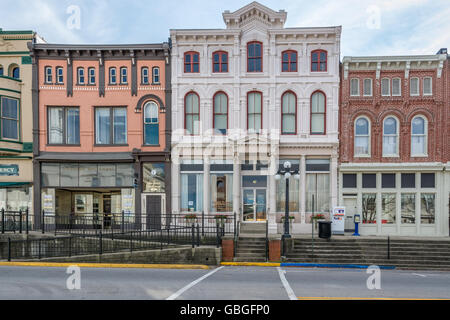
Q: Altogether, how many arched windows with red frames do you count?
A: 10